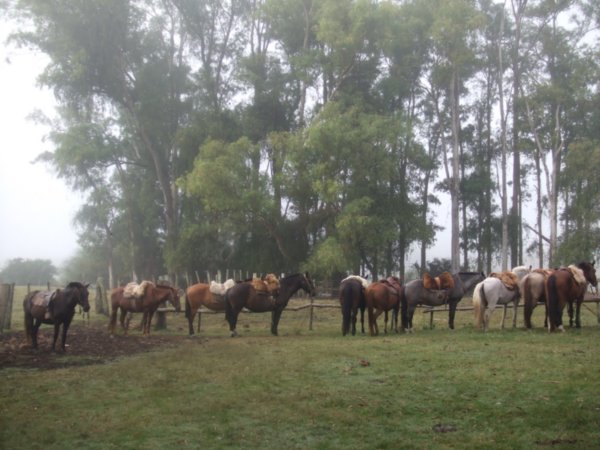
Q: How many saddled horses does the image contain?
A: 10